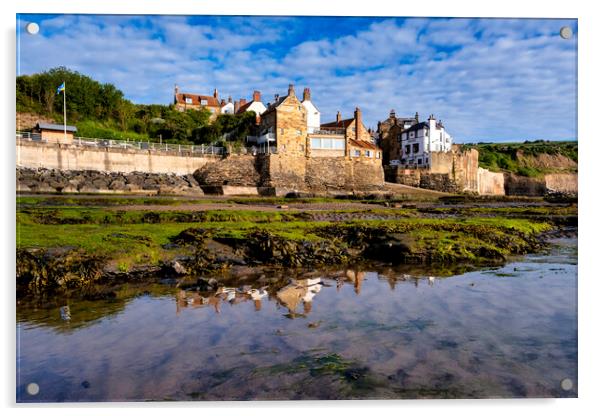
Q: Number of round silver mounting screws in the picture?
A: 4